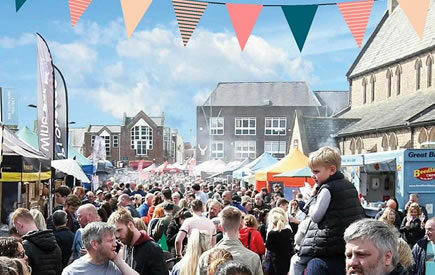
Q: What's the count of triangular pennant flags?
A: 8